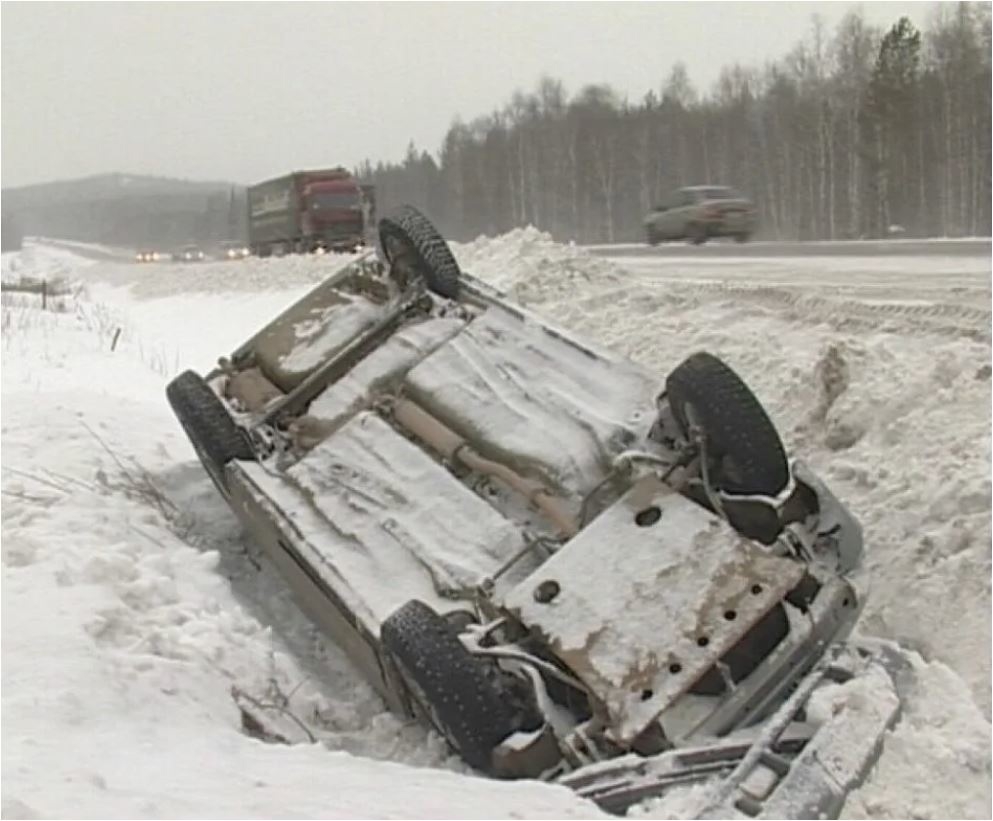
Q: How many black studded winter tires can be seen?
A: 4